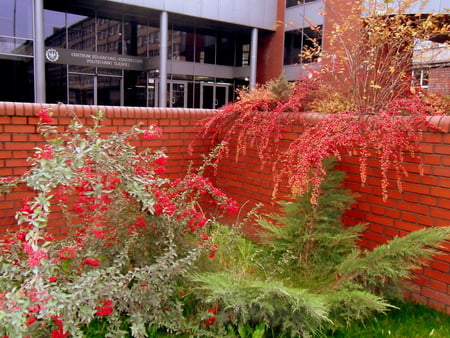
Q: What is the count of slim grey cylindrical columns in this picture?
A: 3